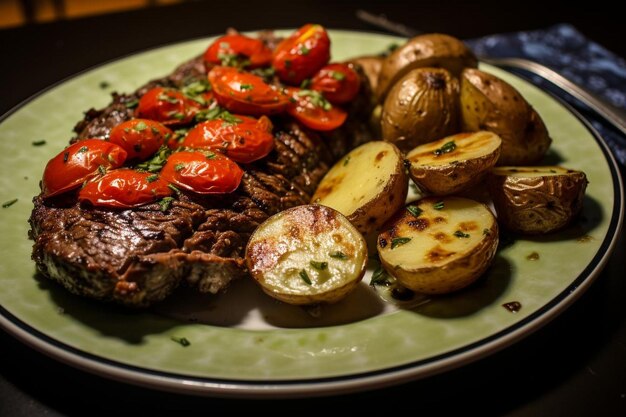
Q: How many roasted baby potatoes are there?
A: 9